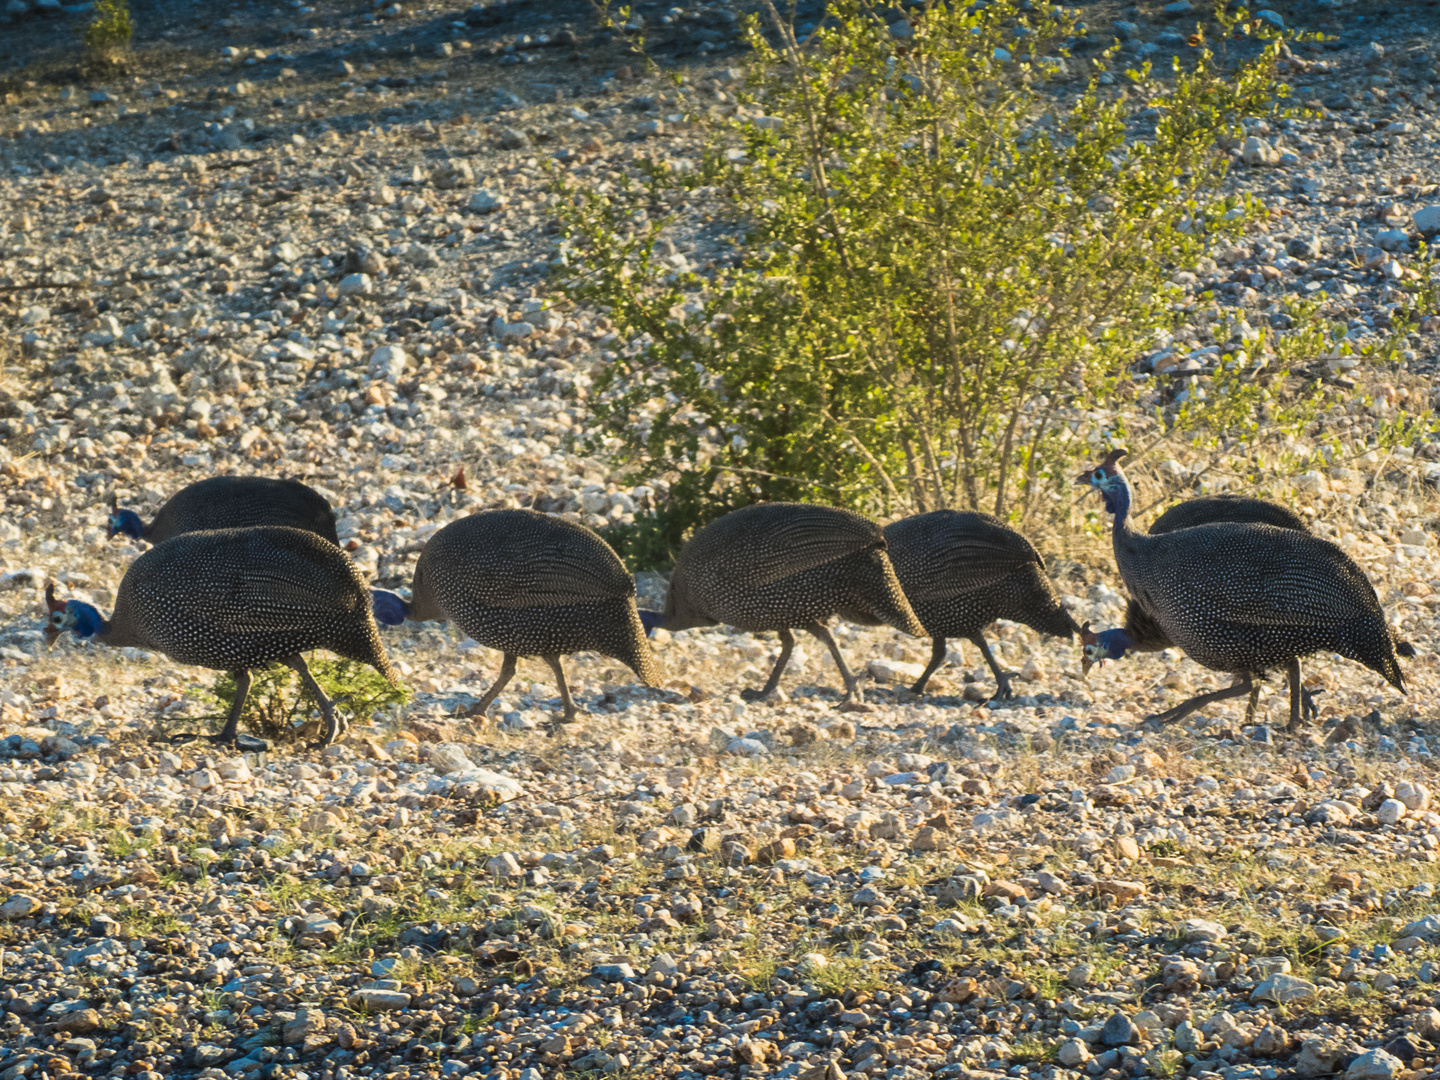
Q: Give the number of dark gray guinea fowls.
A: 7